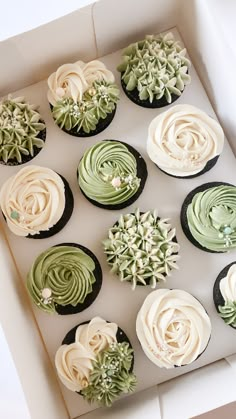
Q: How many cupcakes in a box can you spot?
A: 12